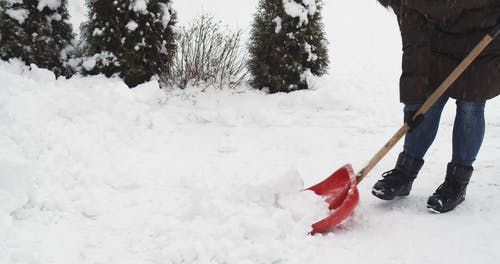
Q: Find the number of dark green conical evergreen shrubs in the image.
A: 3